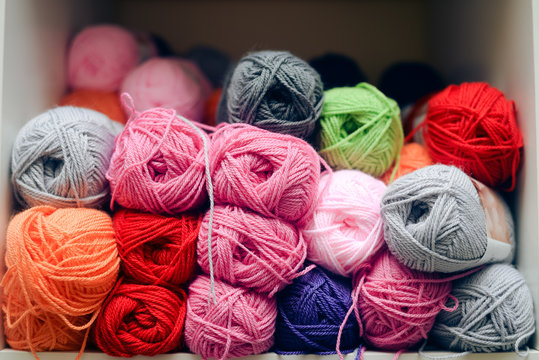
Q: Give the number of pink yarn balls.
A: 8